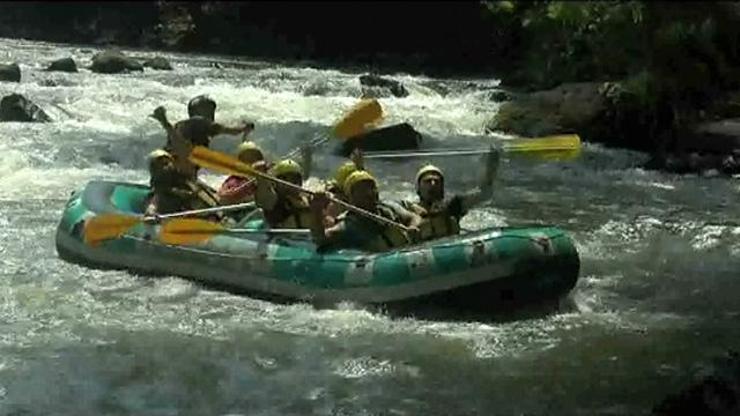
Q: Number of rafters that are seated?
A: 6